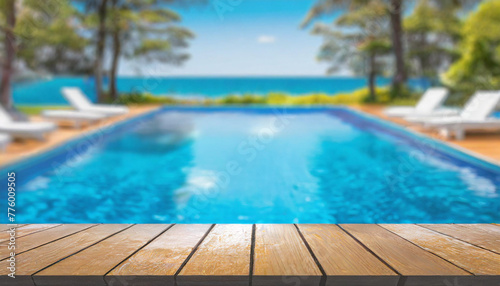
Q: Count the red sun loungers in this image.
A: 0